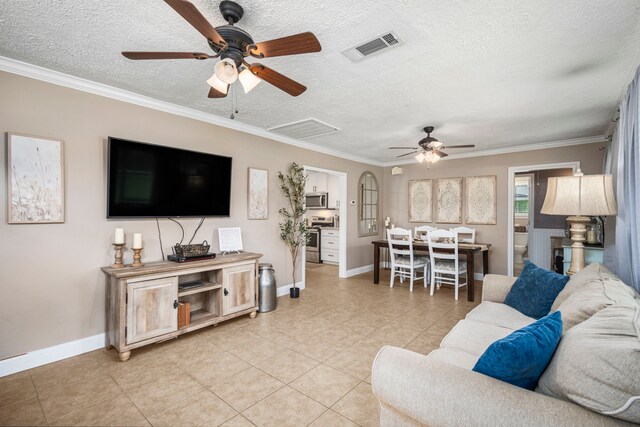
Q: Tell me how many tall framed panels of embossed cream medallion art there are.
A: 3